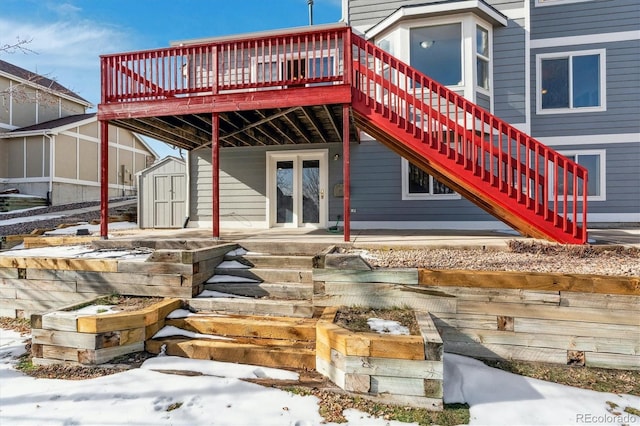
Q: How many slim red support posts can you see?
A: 3